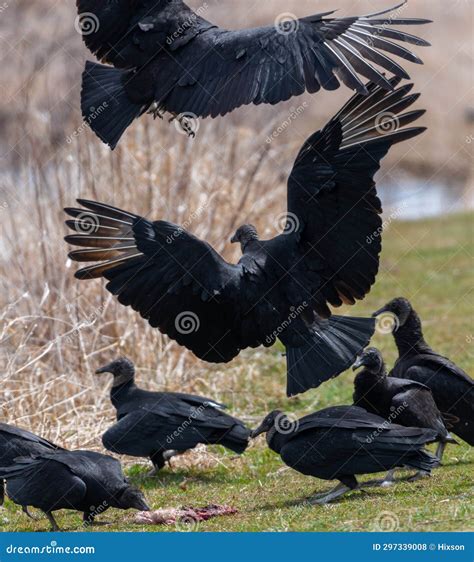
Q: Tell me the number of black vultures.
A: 8